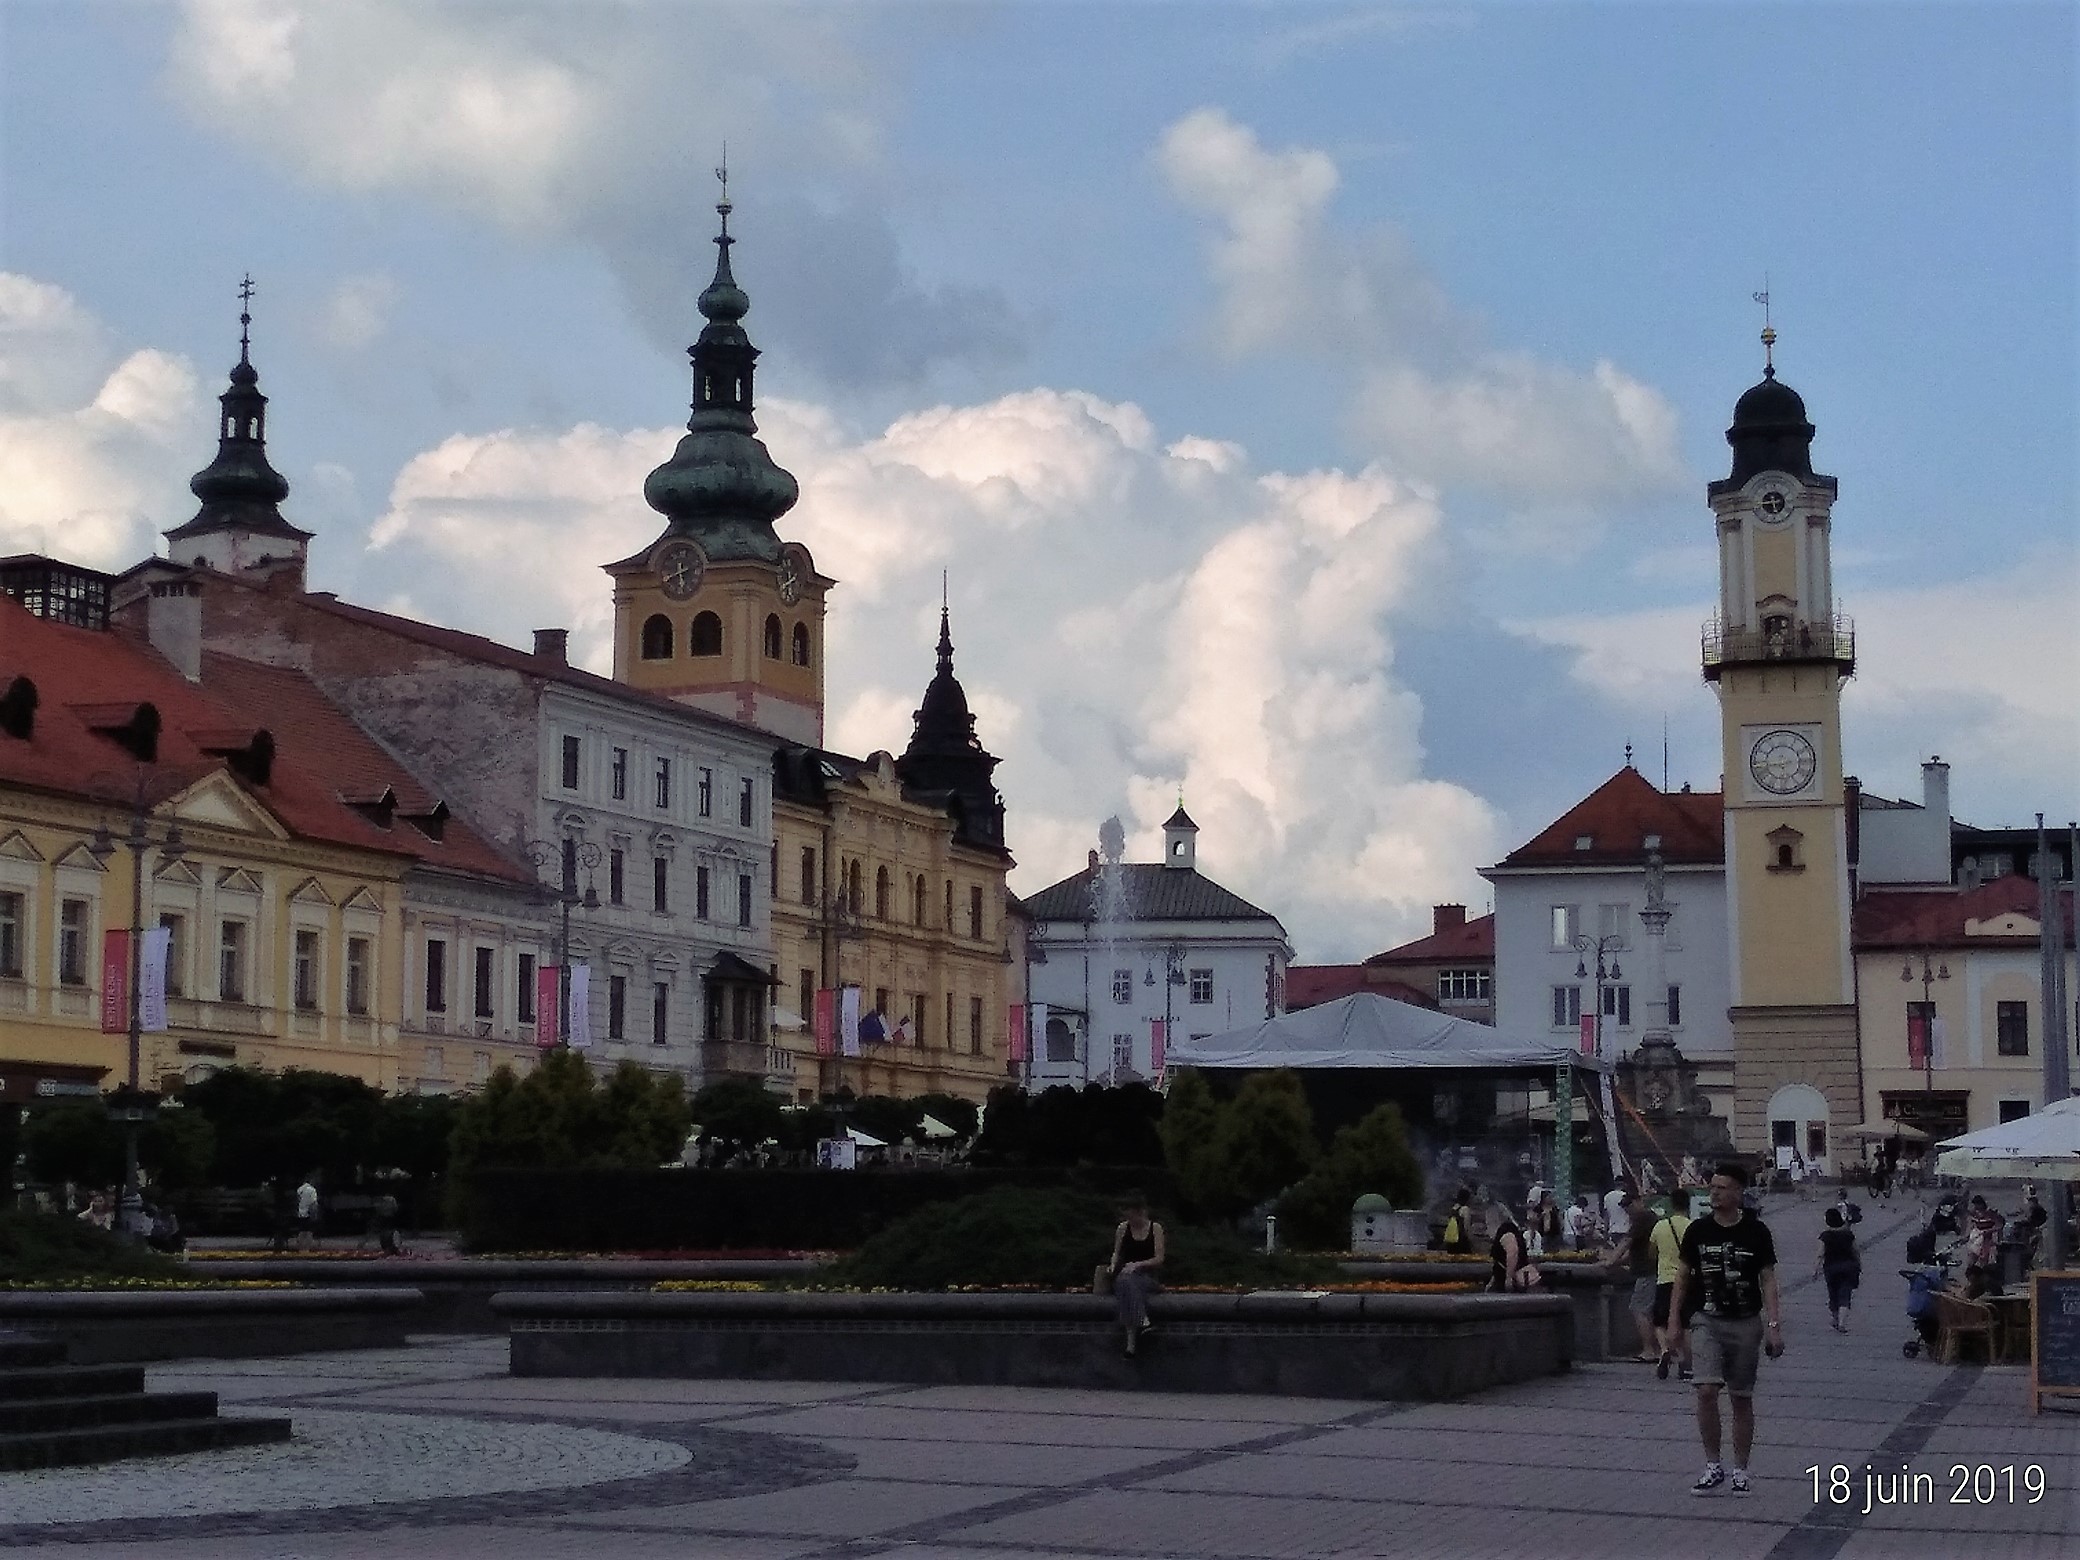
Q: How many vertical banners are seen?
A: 13